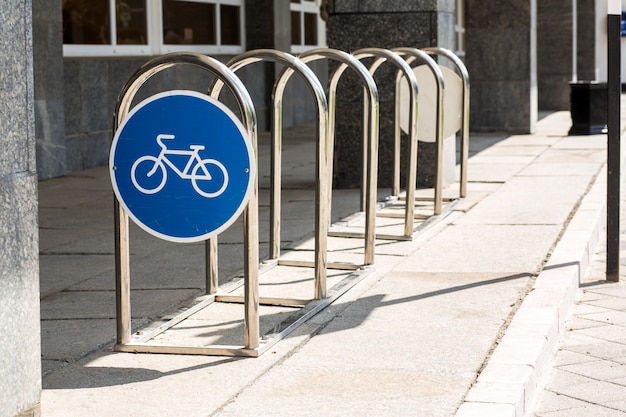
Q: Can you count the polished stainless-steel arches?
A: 6